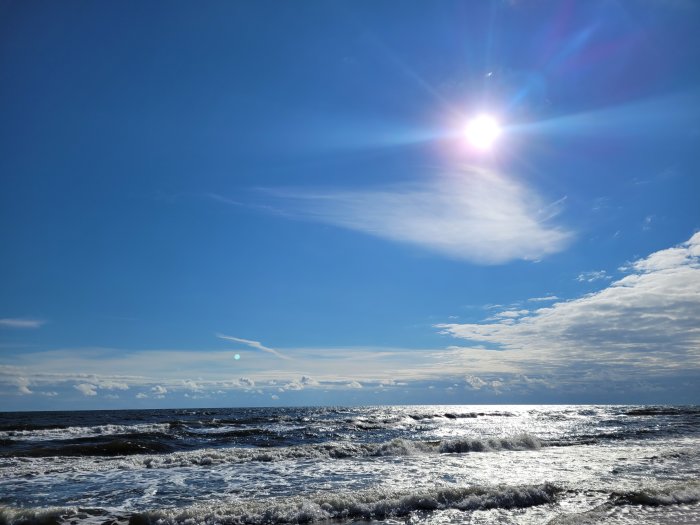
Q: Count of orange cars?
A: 0